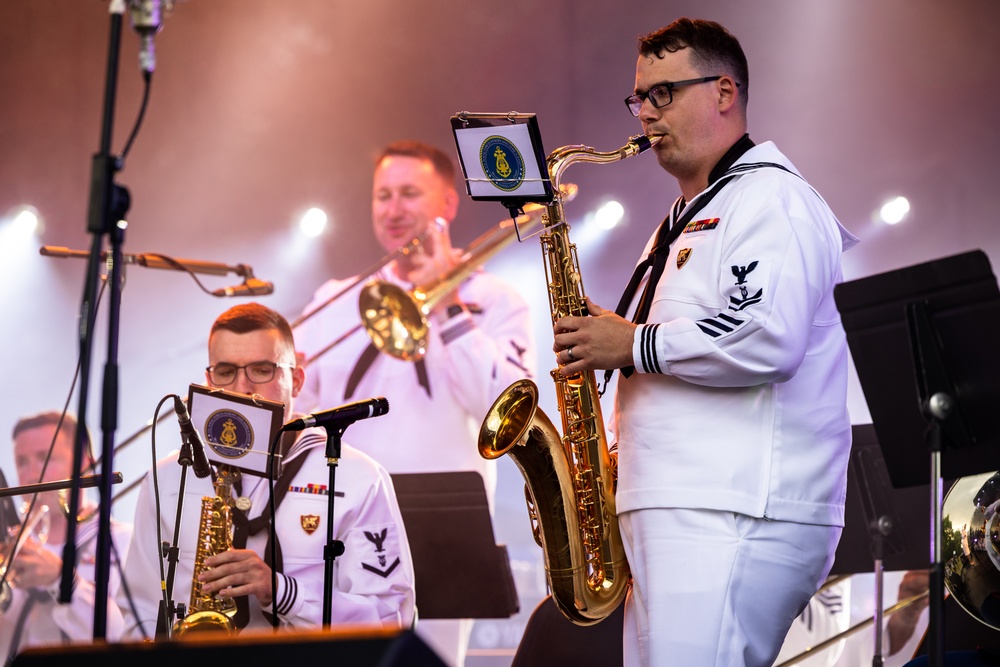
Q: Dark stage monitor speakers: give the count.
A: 1